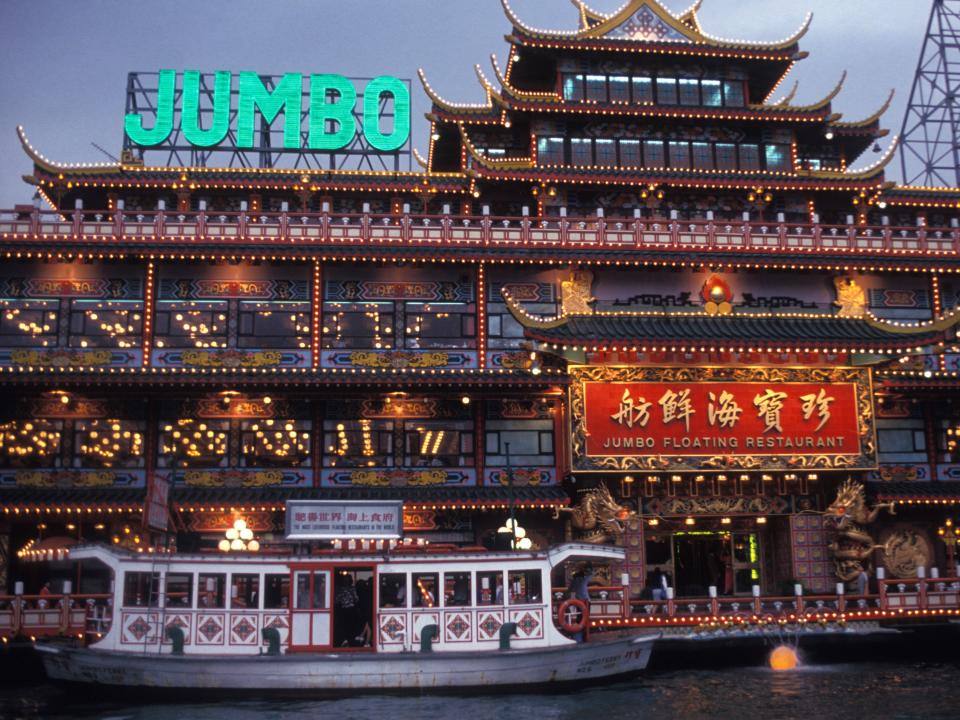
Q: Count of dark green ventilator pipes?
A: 4